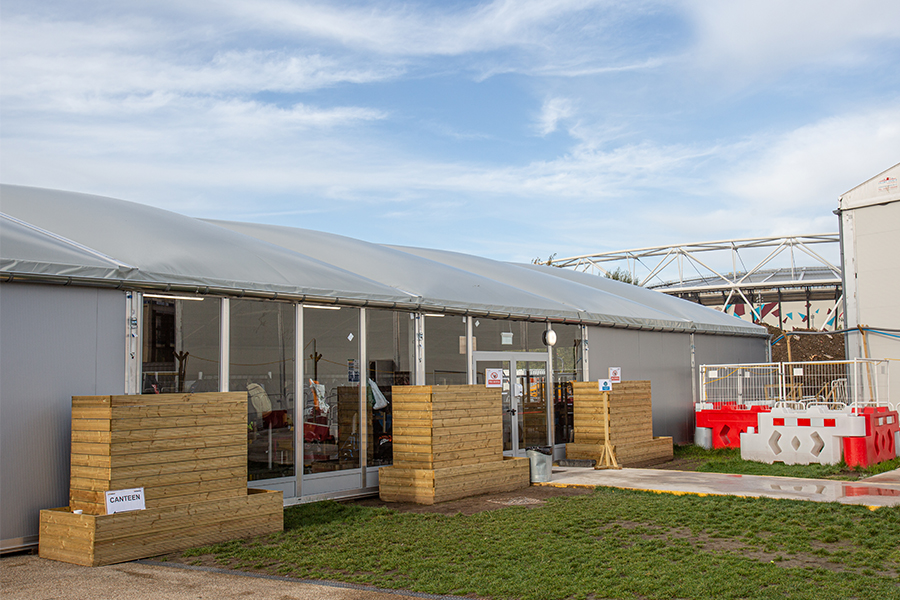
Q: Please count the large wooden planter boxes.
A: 3